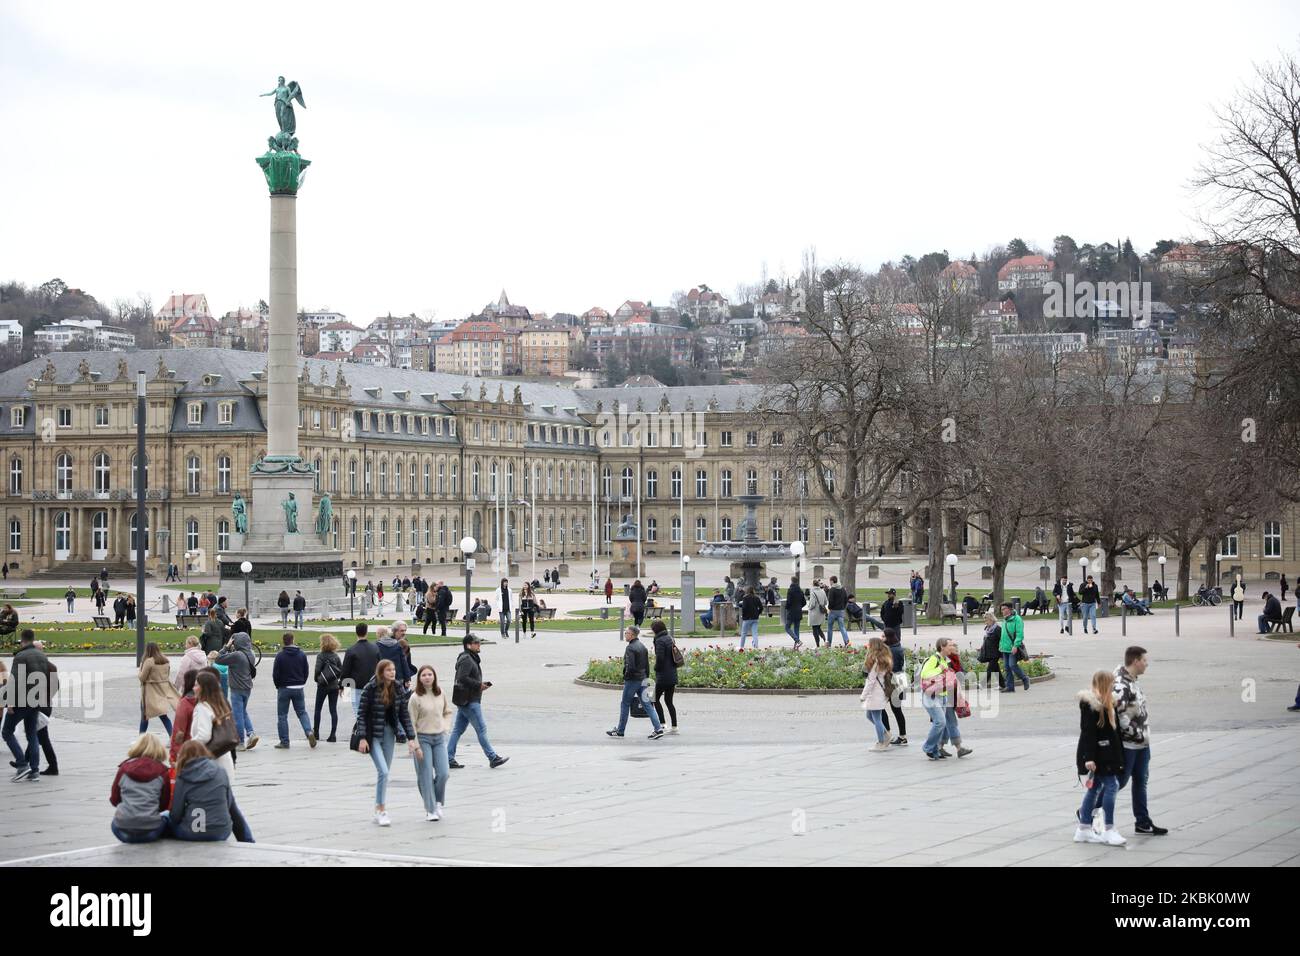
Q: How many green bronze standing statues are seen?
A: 4